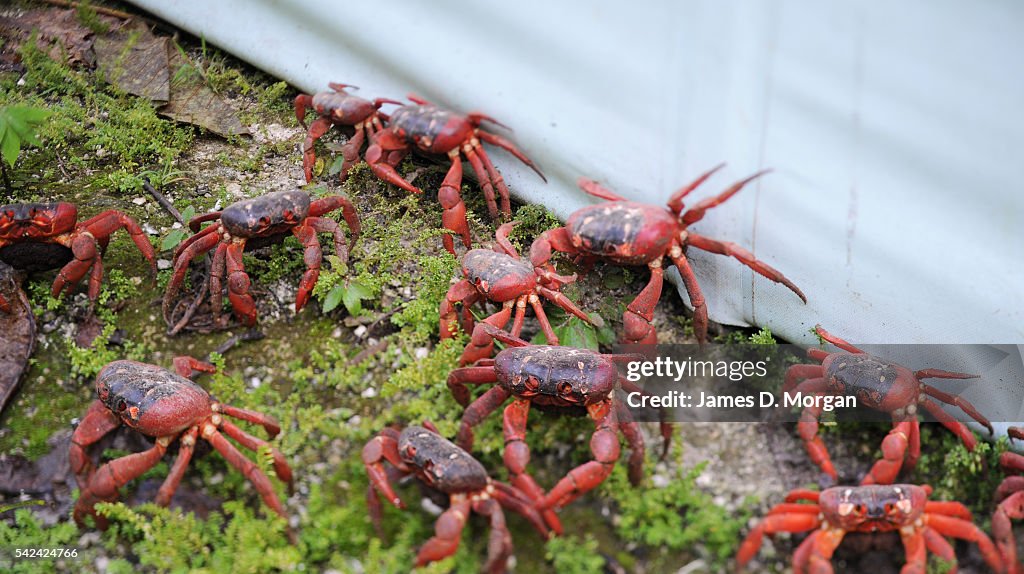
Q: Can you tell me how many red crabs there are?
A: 12